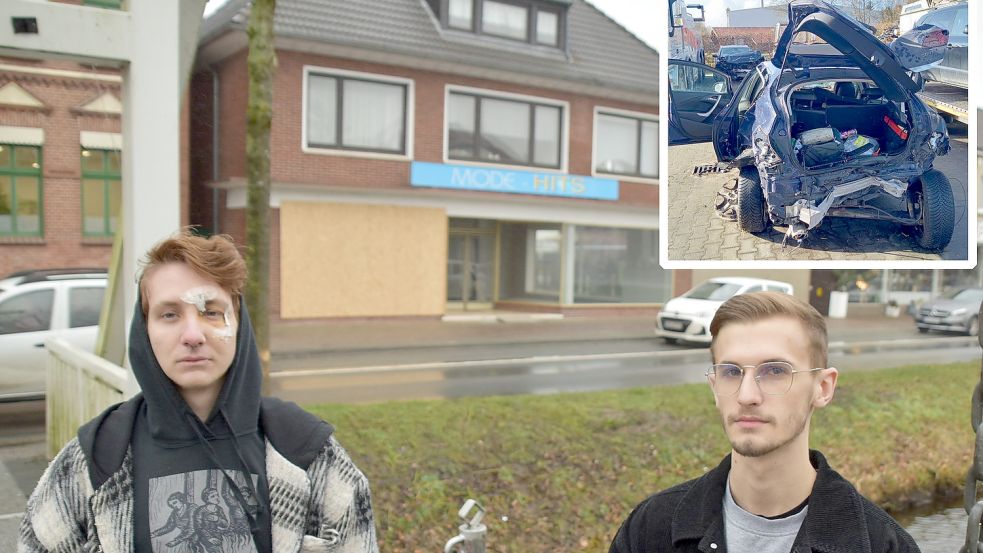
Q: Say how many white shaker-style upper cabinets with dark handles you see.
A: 0